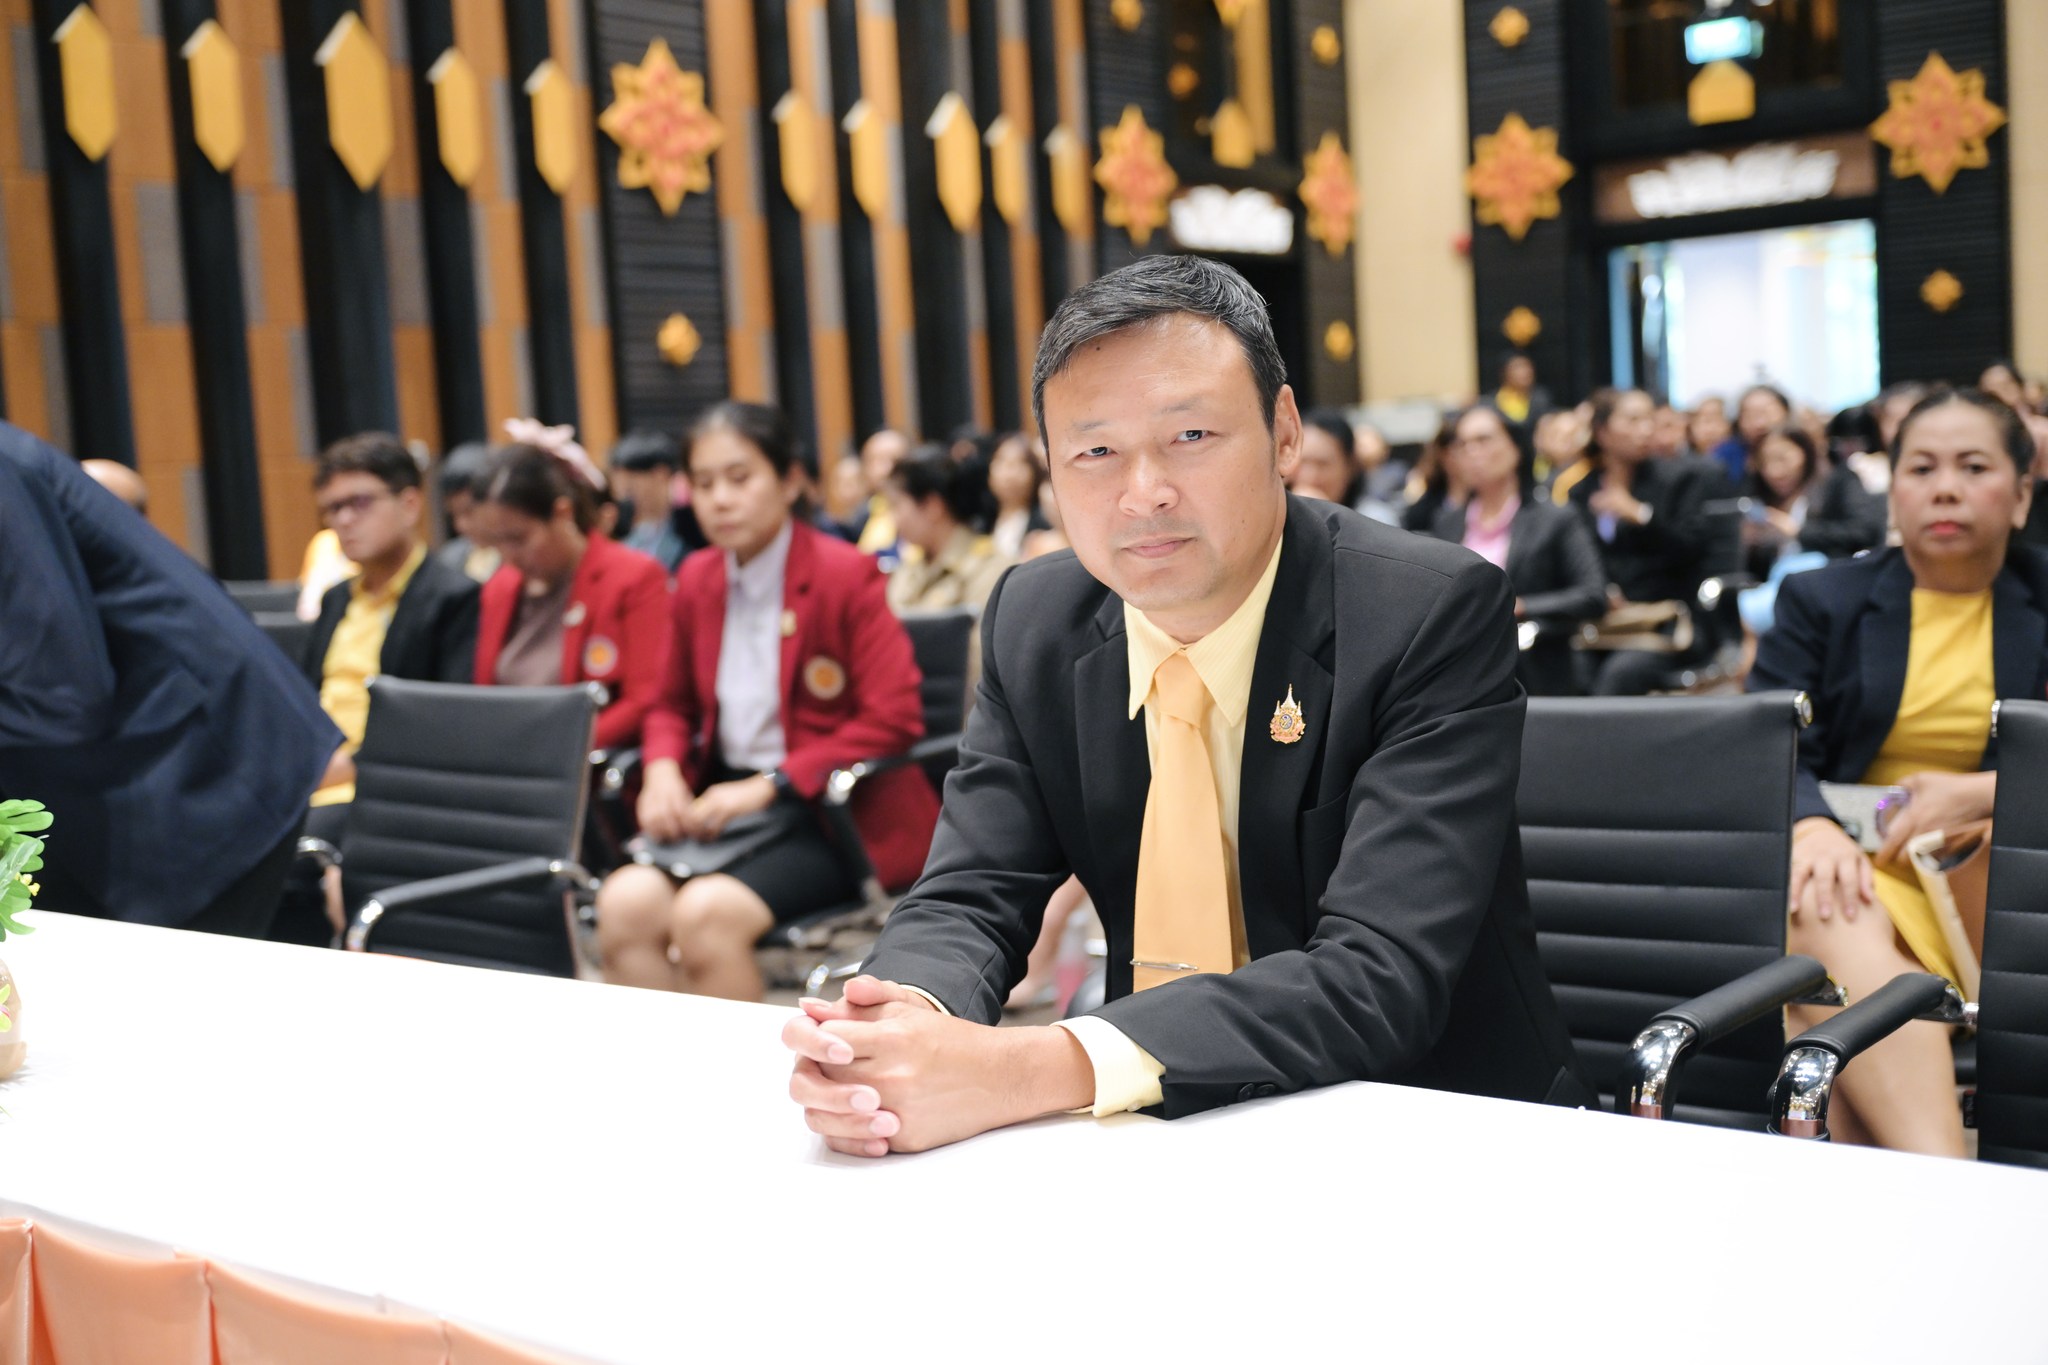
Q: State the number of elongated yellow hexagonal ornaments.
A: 10